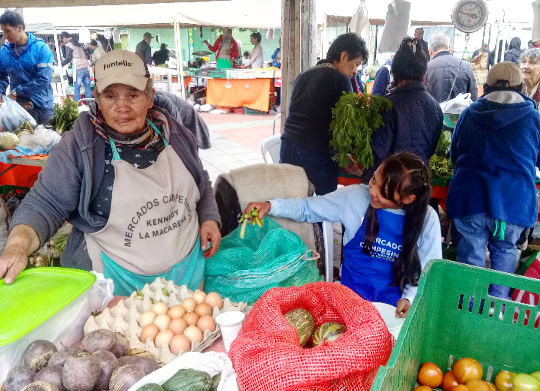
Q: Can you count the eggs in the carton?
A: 15